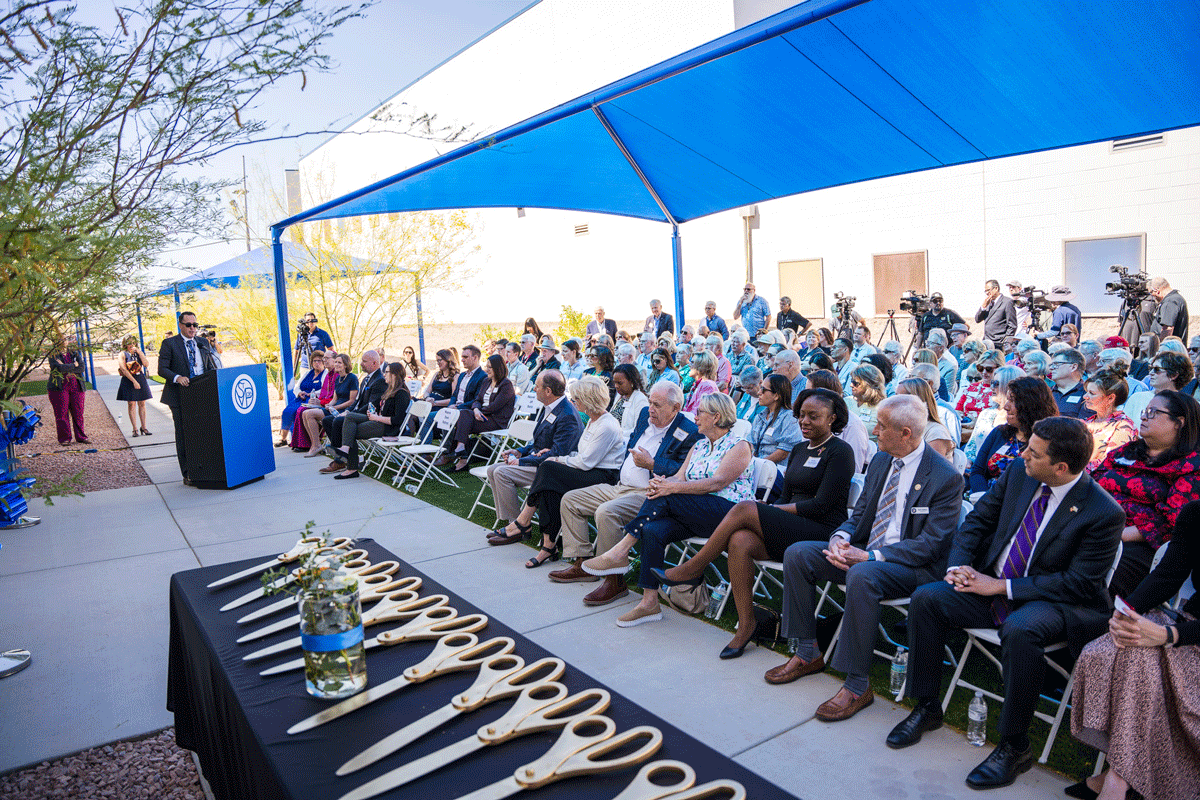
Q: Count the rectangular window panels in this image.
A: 3